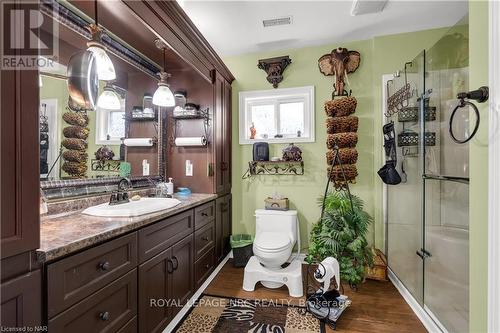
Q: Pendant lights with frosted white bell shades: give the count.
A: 2